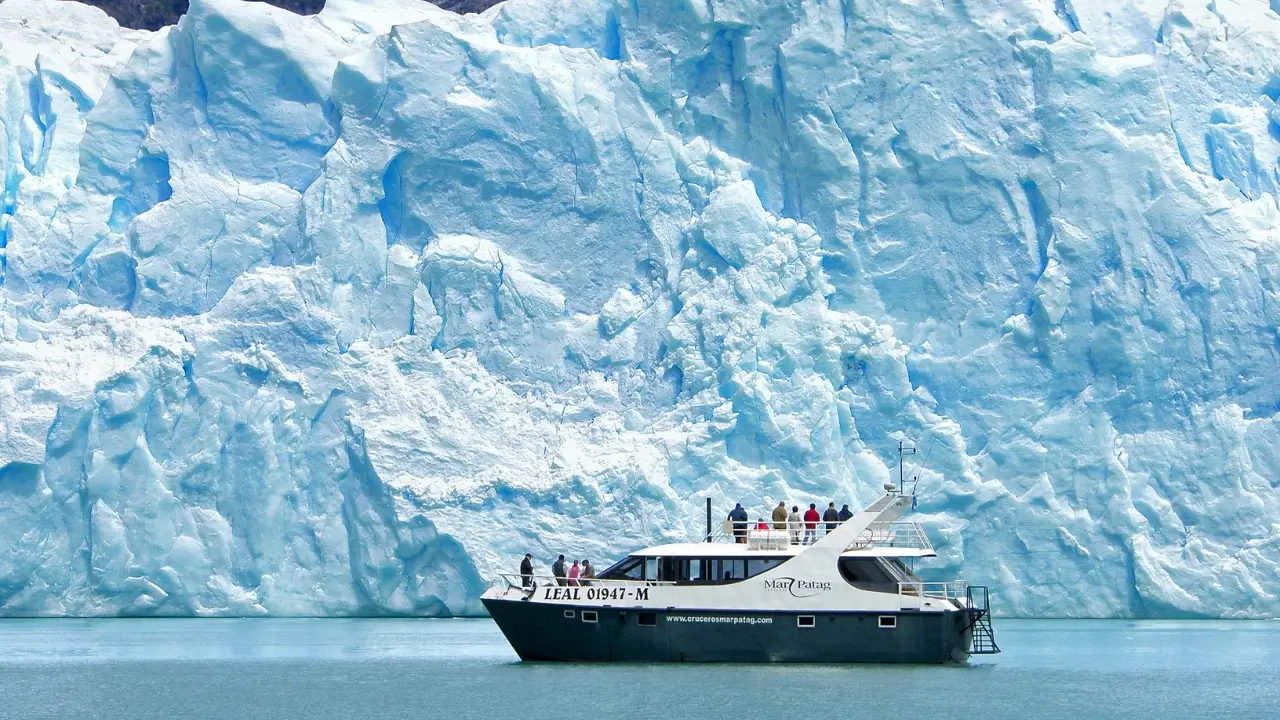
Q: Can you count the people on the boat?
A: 11